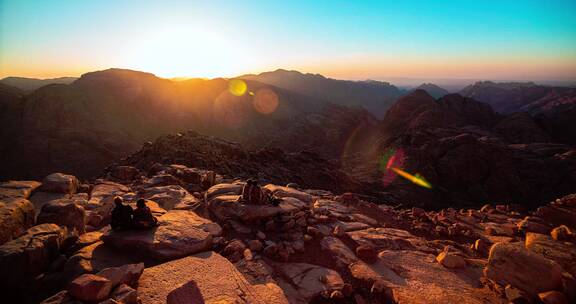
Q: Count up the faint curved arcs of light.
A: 1